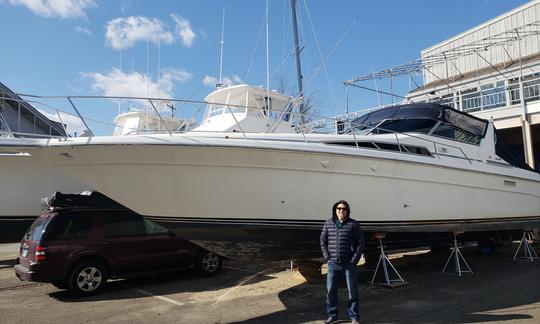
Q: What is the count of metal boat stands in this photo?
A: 3